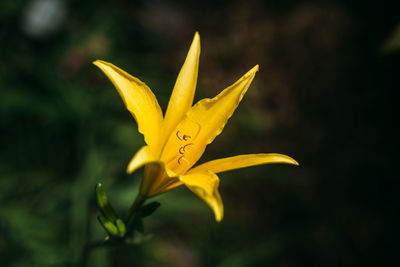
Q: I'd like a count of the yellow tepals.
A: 6